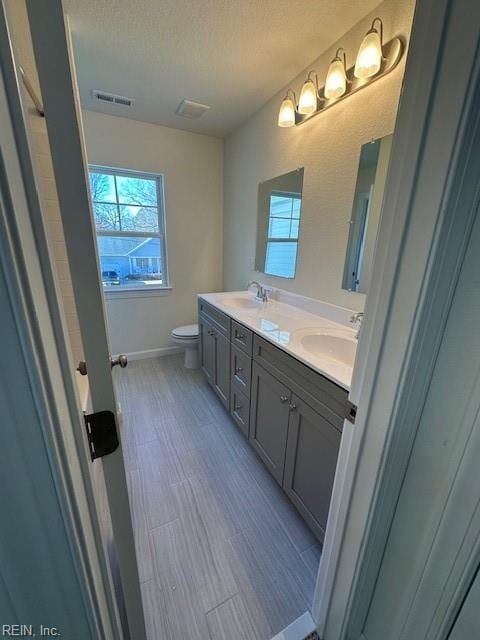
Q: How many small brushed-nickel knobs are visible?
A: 7